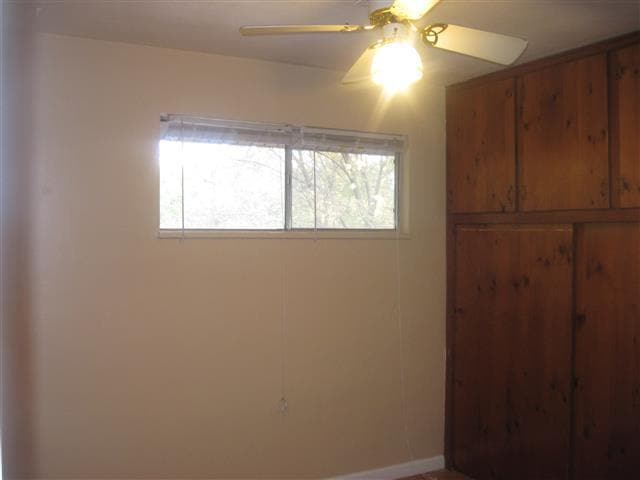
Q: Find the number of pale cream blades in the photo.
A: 4